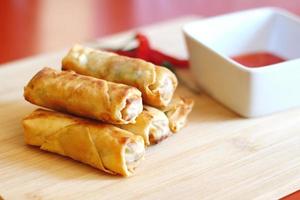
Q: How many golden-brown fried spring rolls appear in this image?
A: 5